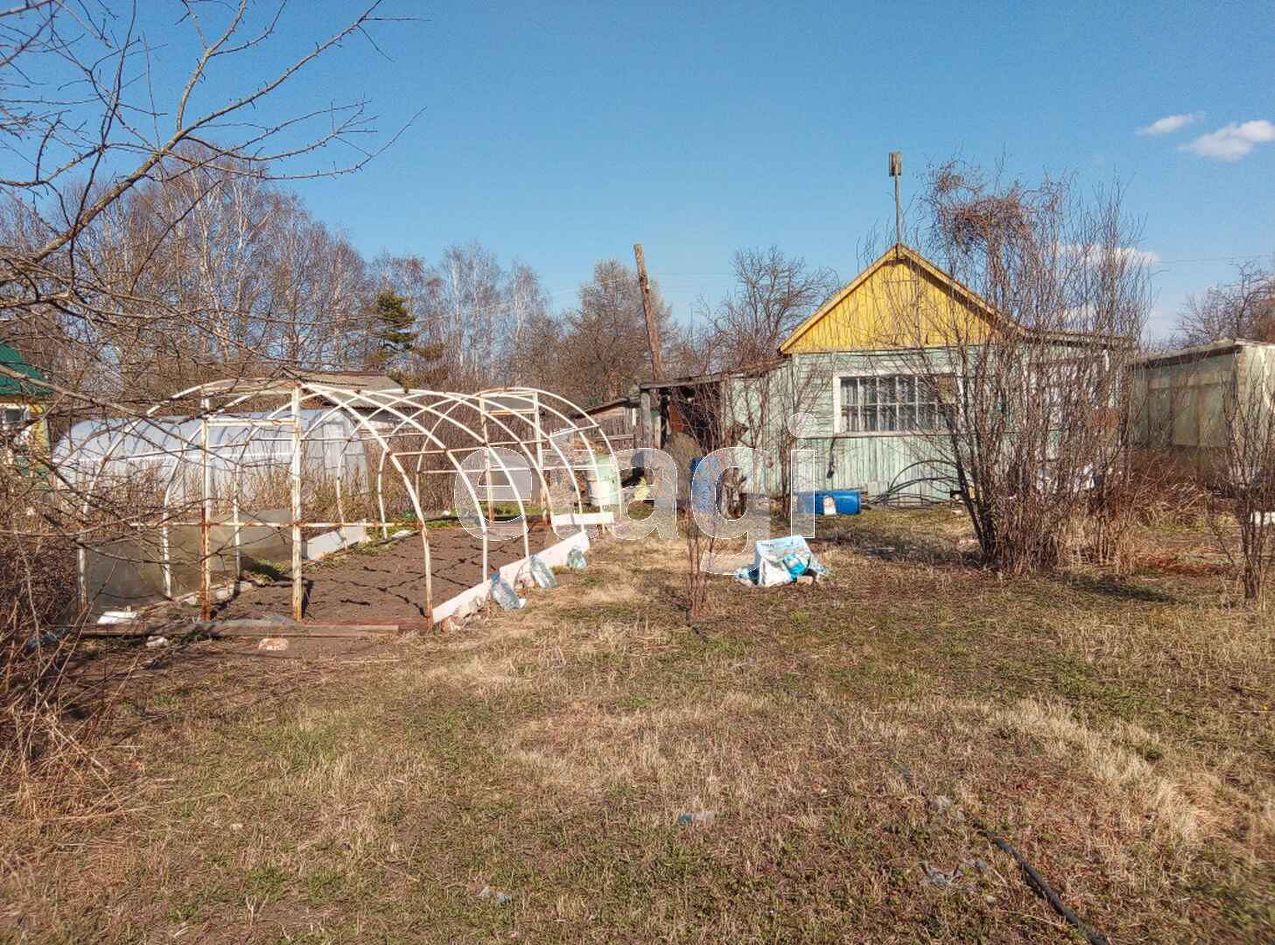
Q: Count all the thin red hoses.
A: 0